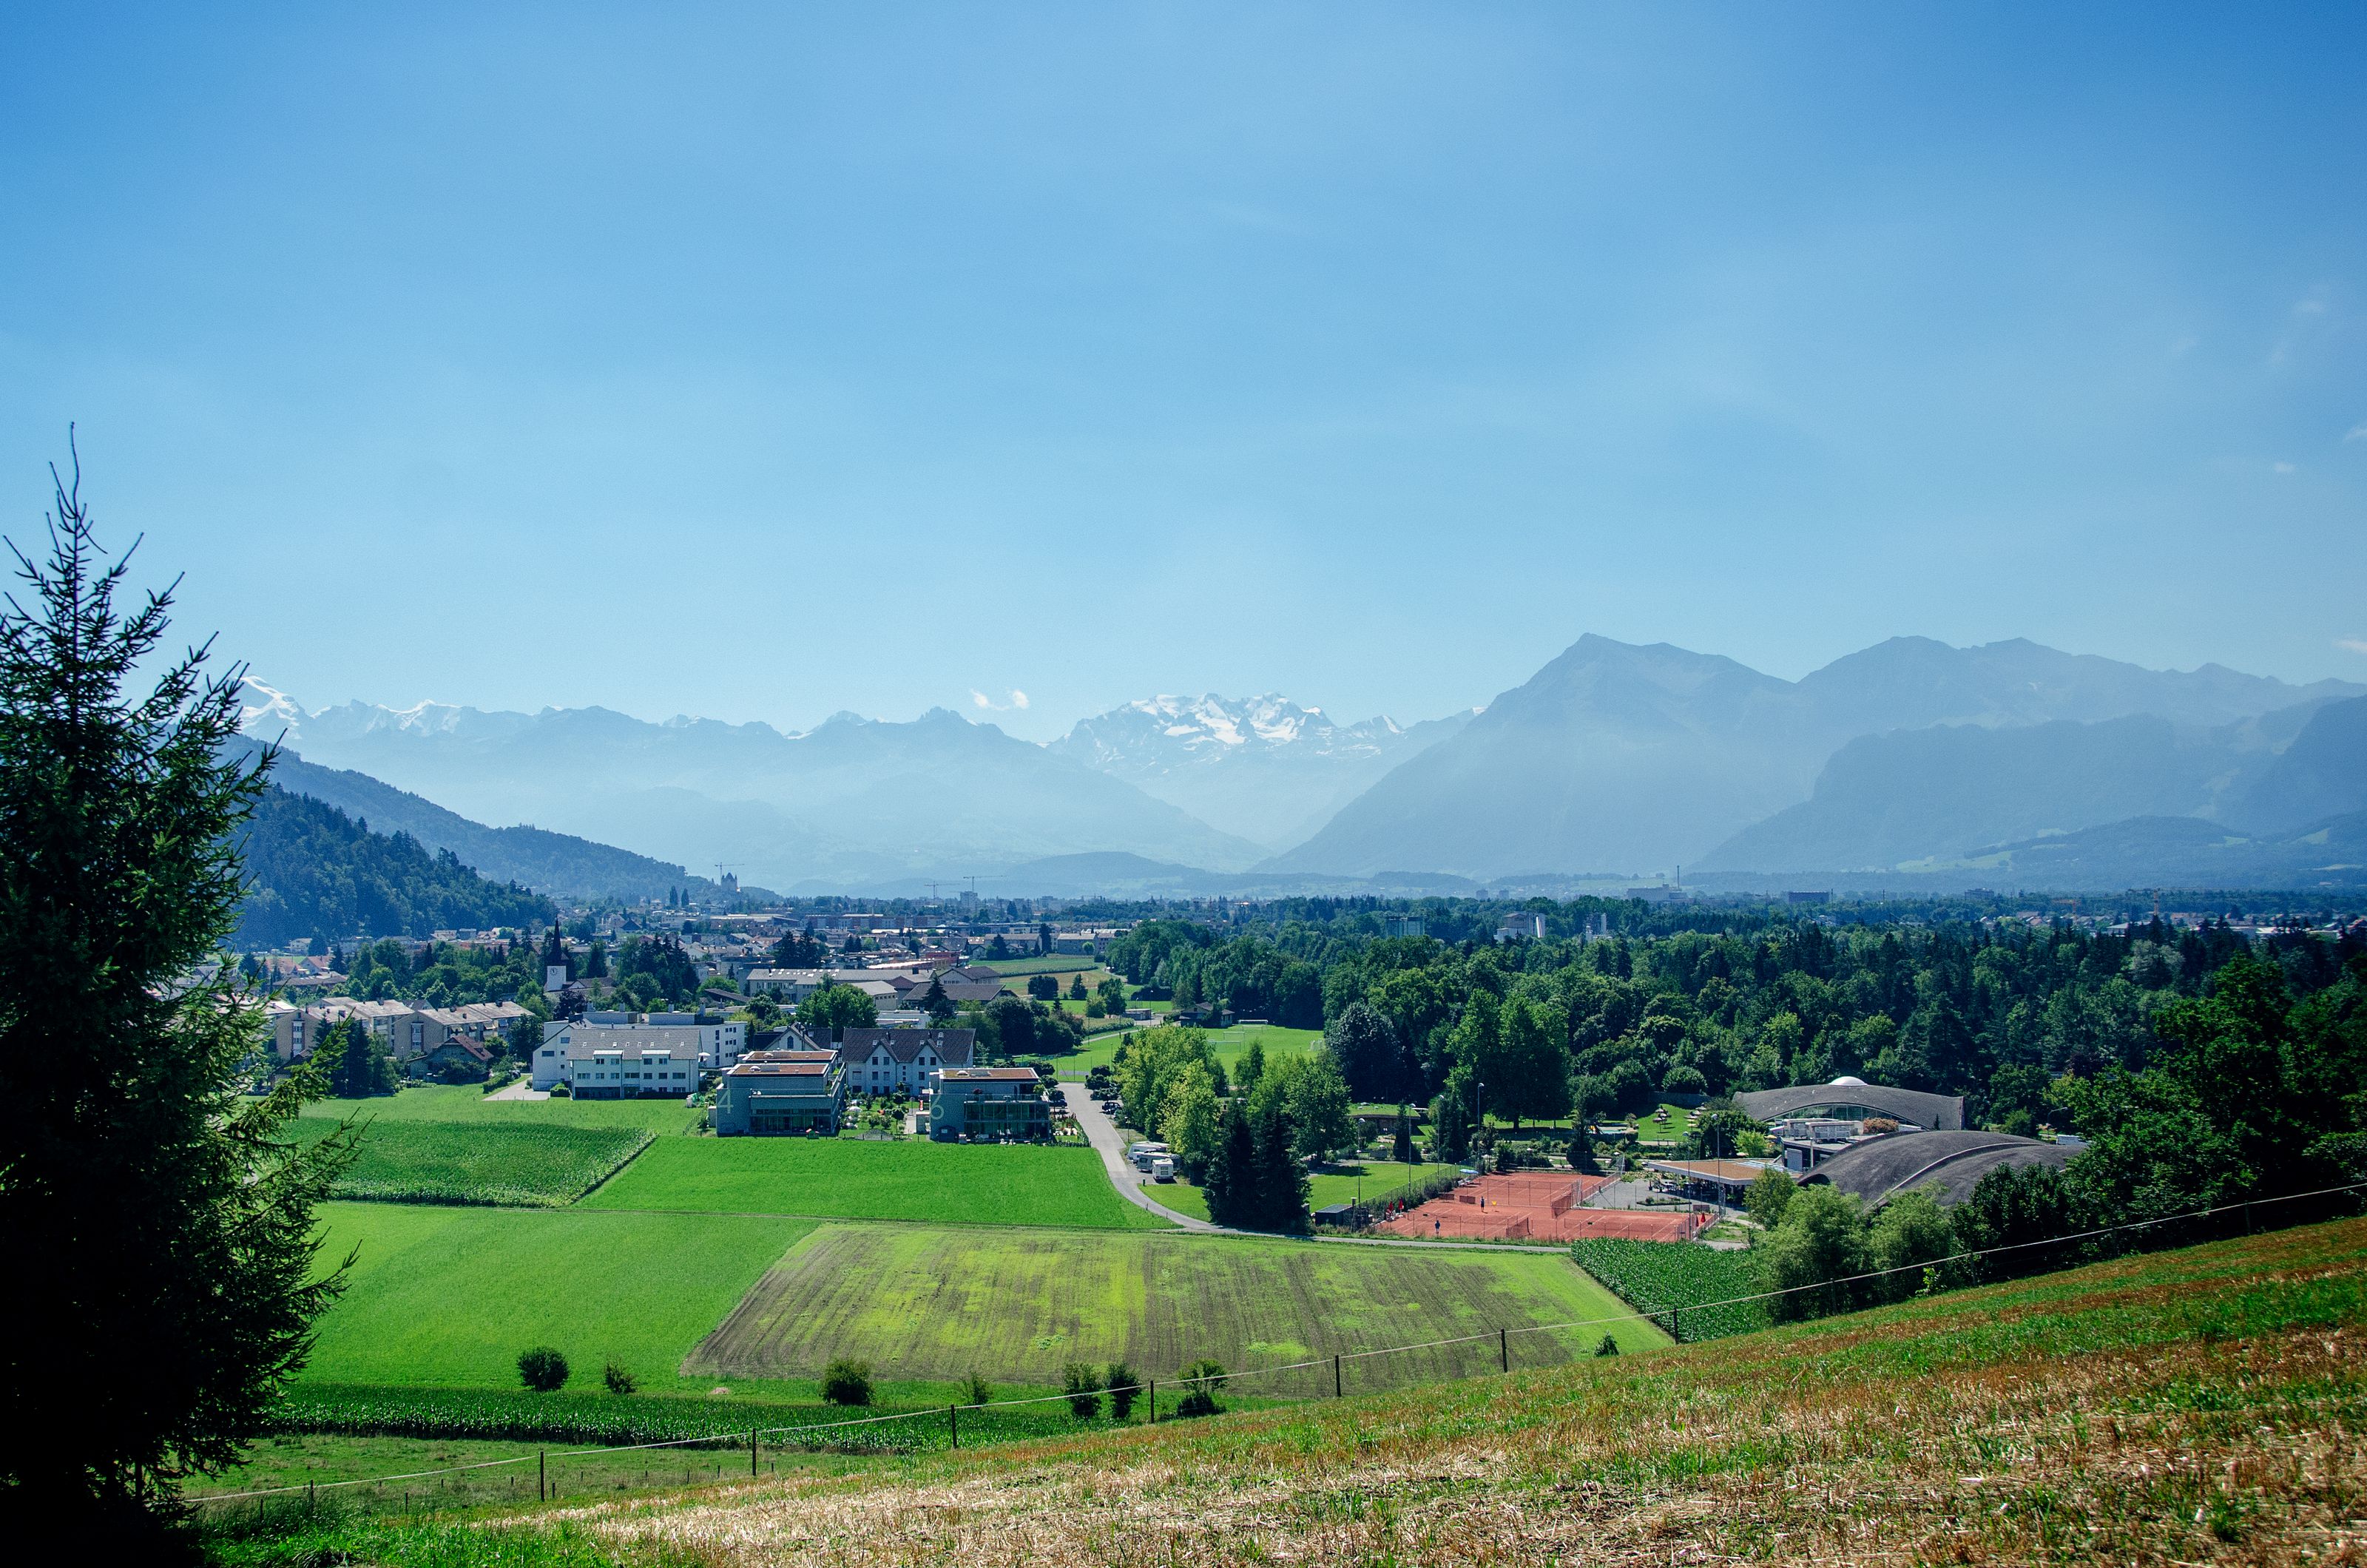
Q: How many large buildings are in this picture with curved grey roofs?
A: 2